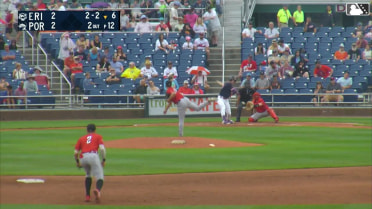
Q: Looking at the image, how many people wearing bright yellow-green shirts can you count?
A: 2